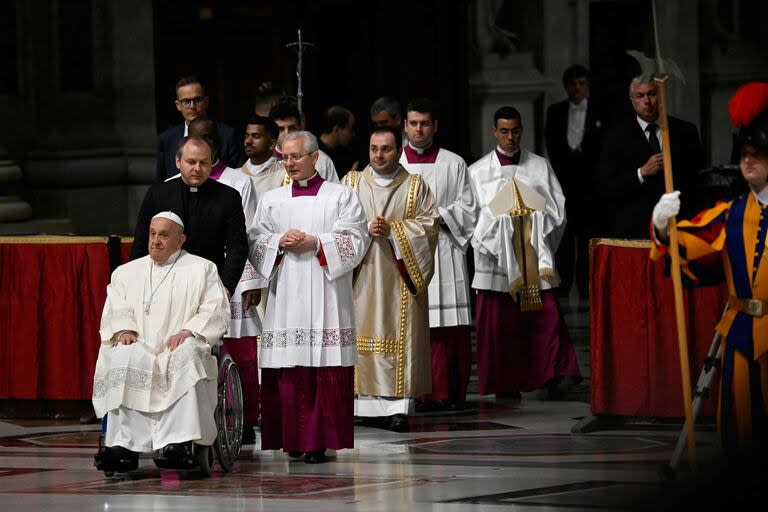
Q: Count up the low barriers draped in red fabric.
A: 2